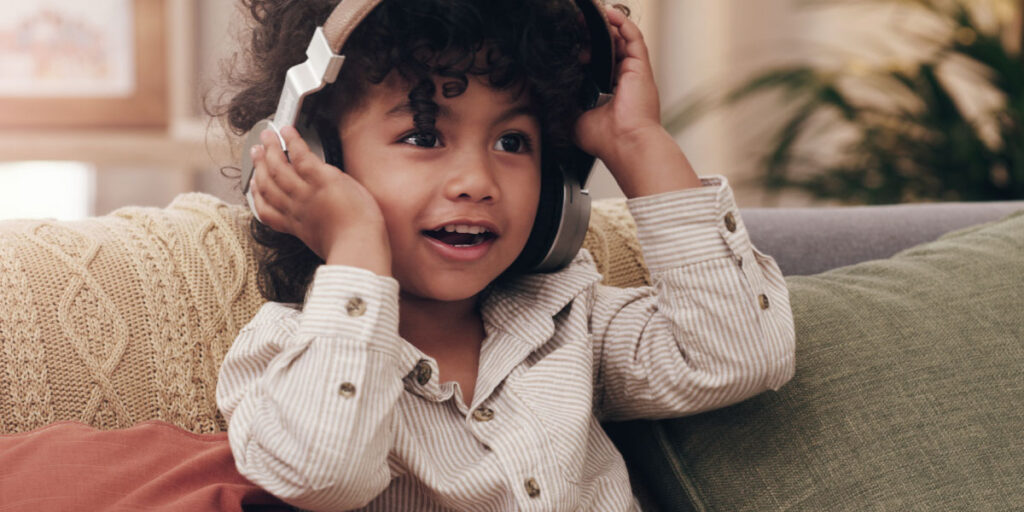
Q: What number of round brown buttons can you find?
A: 7